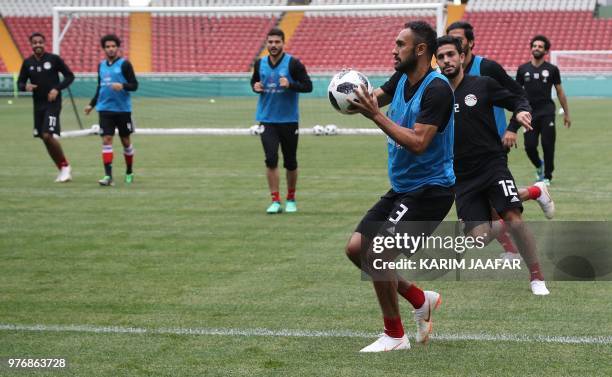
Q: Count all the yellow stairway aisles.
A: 4